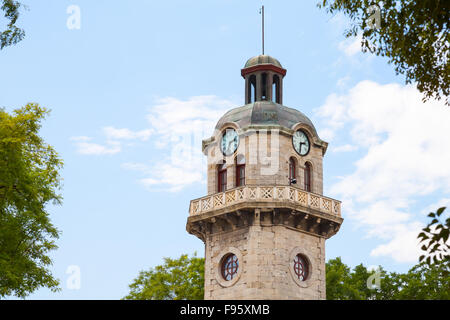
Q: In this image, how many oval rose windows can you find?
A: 2